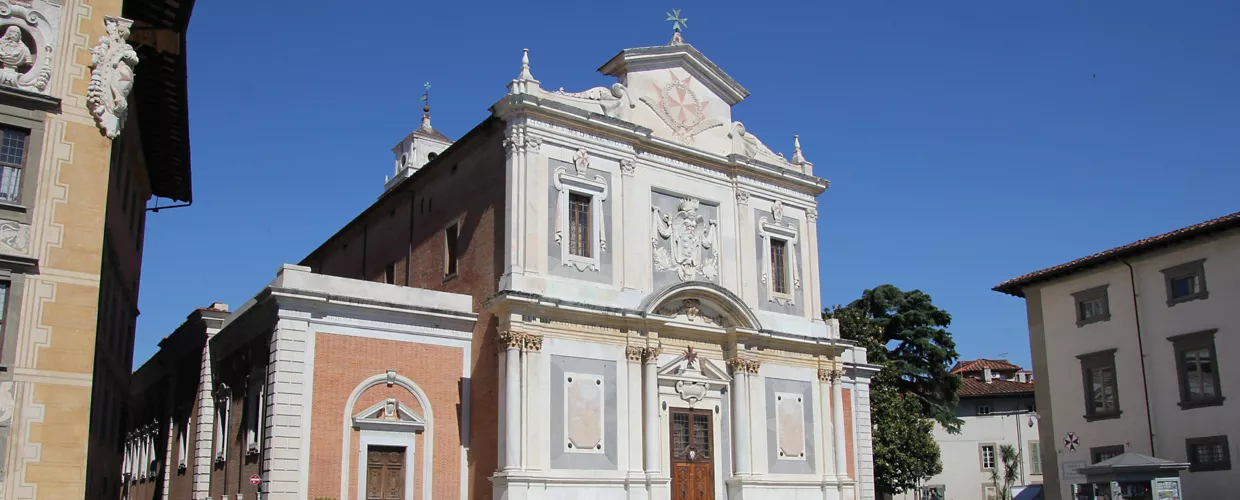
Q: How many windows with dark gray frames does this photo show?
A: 6